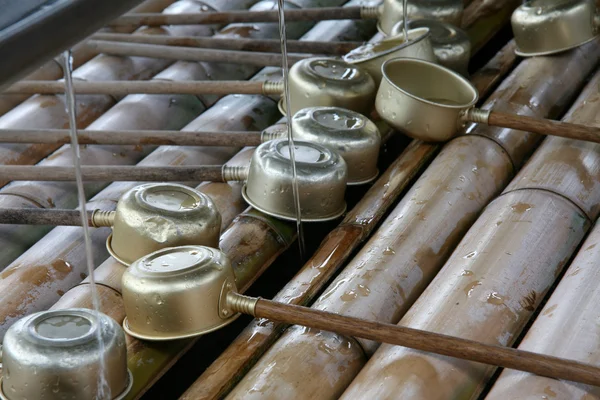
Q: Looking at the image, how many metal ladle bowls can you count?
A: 11